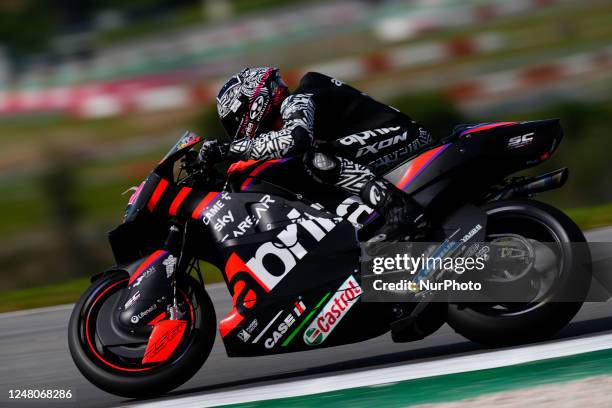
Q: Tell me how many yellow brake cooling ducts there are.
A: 0